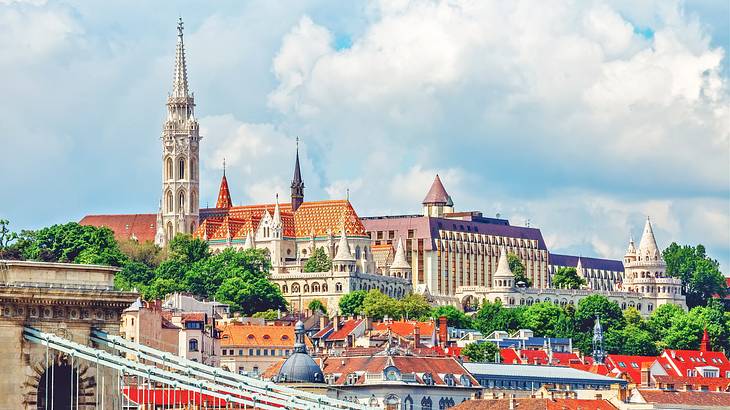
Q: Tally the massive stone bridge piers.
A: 1